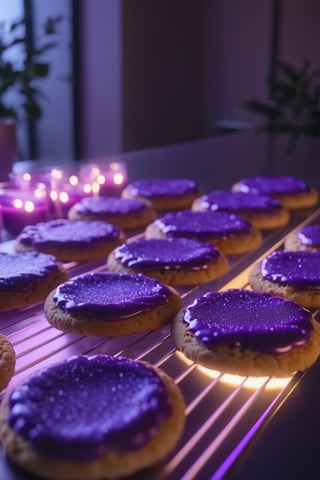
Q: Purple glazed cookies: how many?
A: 13